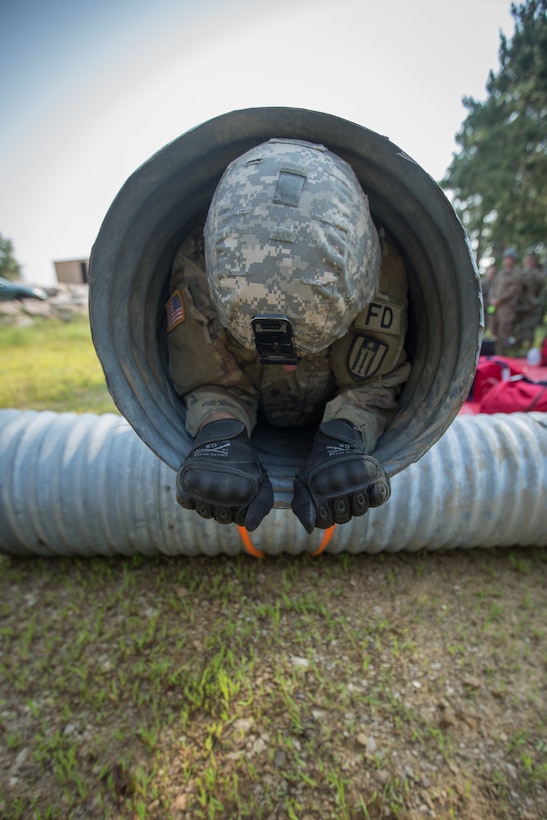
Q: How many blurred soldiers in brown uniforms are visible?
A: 3